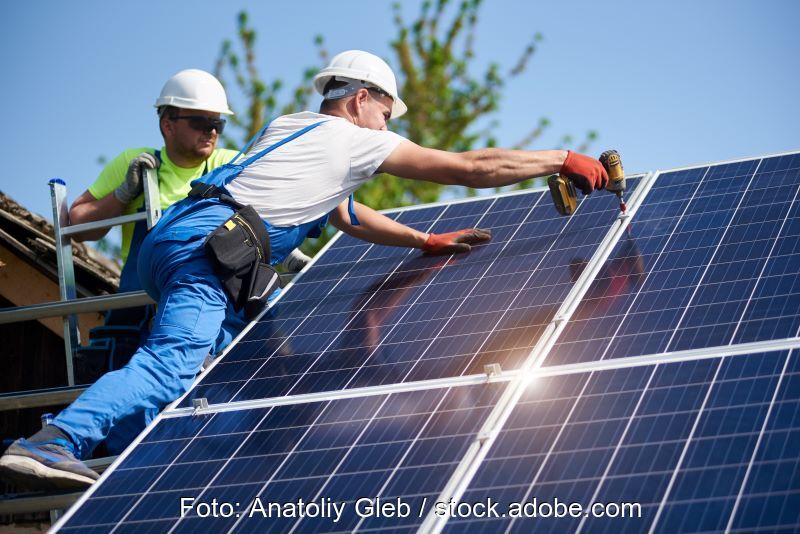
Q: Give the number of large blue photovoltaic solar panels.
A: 4